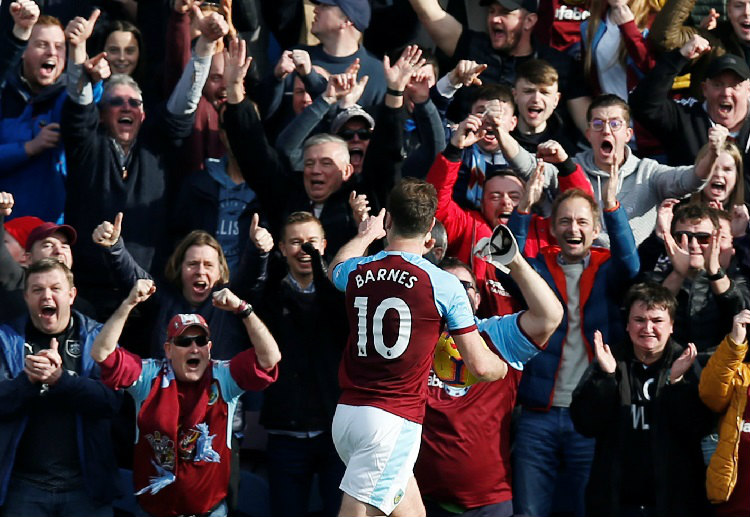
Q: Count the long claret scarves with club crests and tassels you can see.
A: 1